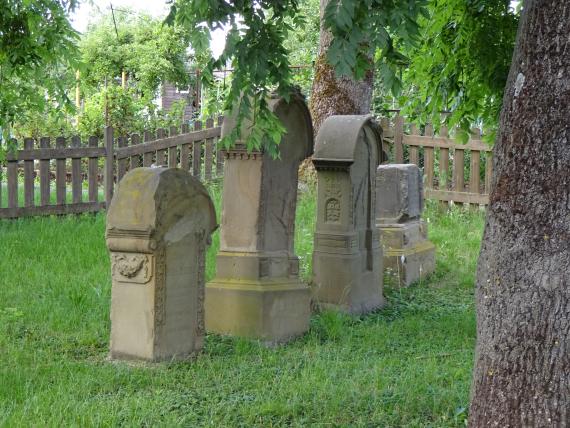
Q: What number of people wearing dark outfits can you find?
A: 0